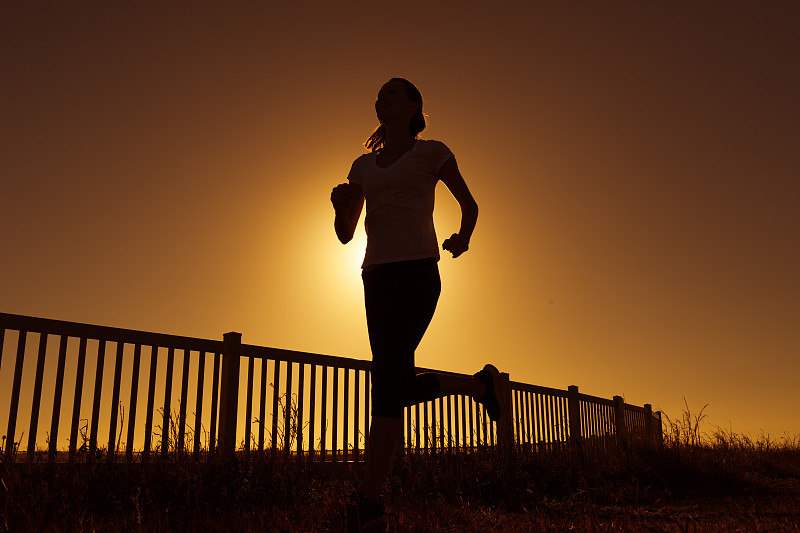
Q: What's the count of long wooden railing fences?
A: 1